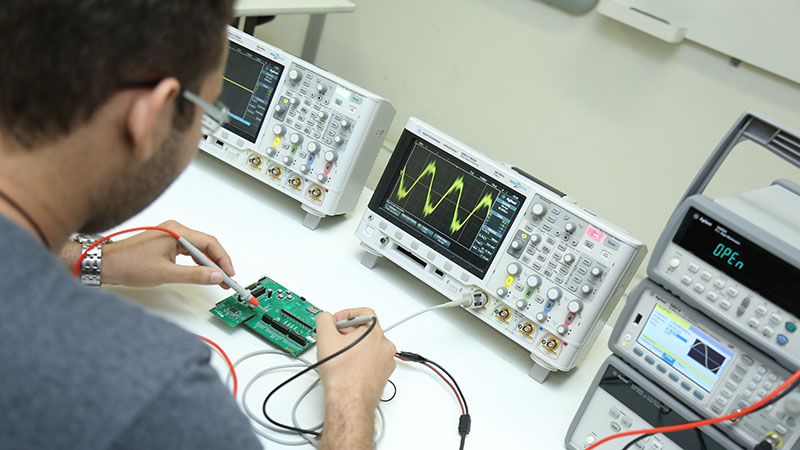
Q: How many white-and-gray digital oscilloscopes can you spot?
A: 2